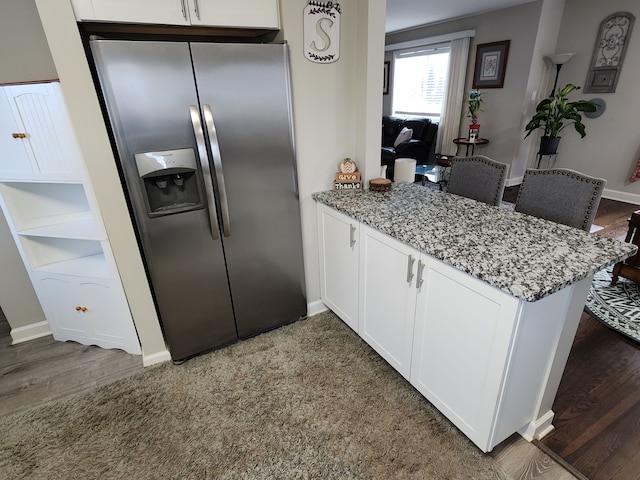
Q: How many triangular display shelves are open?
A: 2